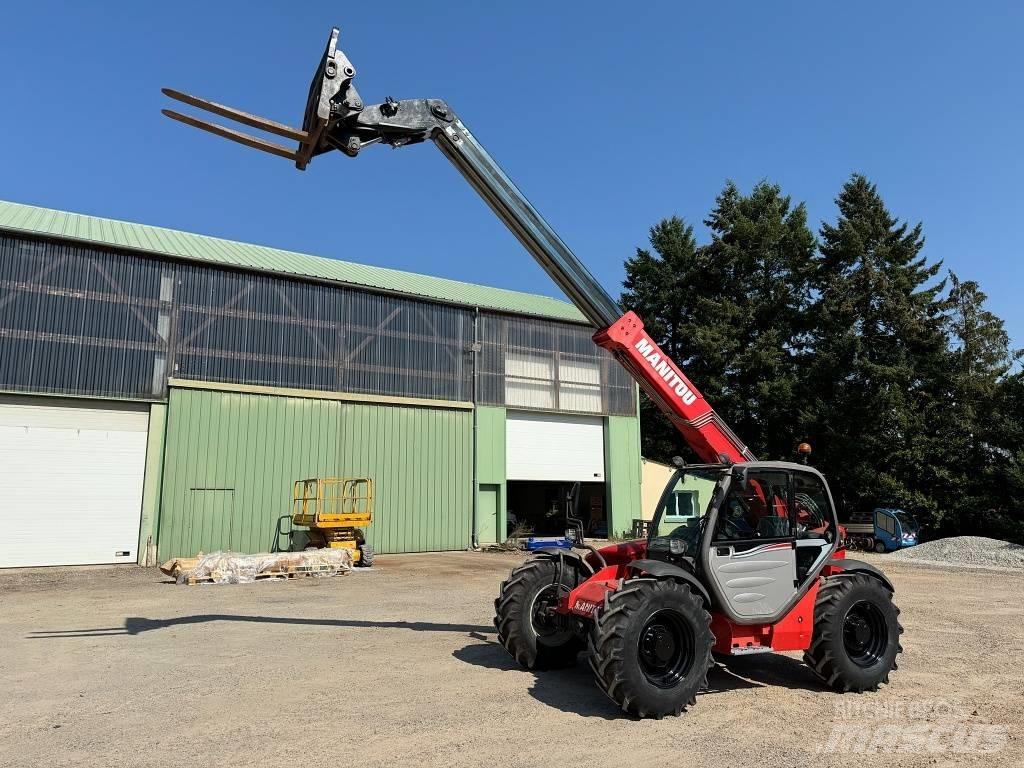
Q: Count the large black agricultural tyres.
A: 3